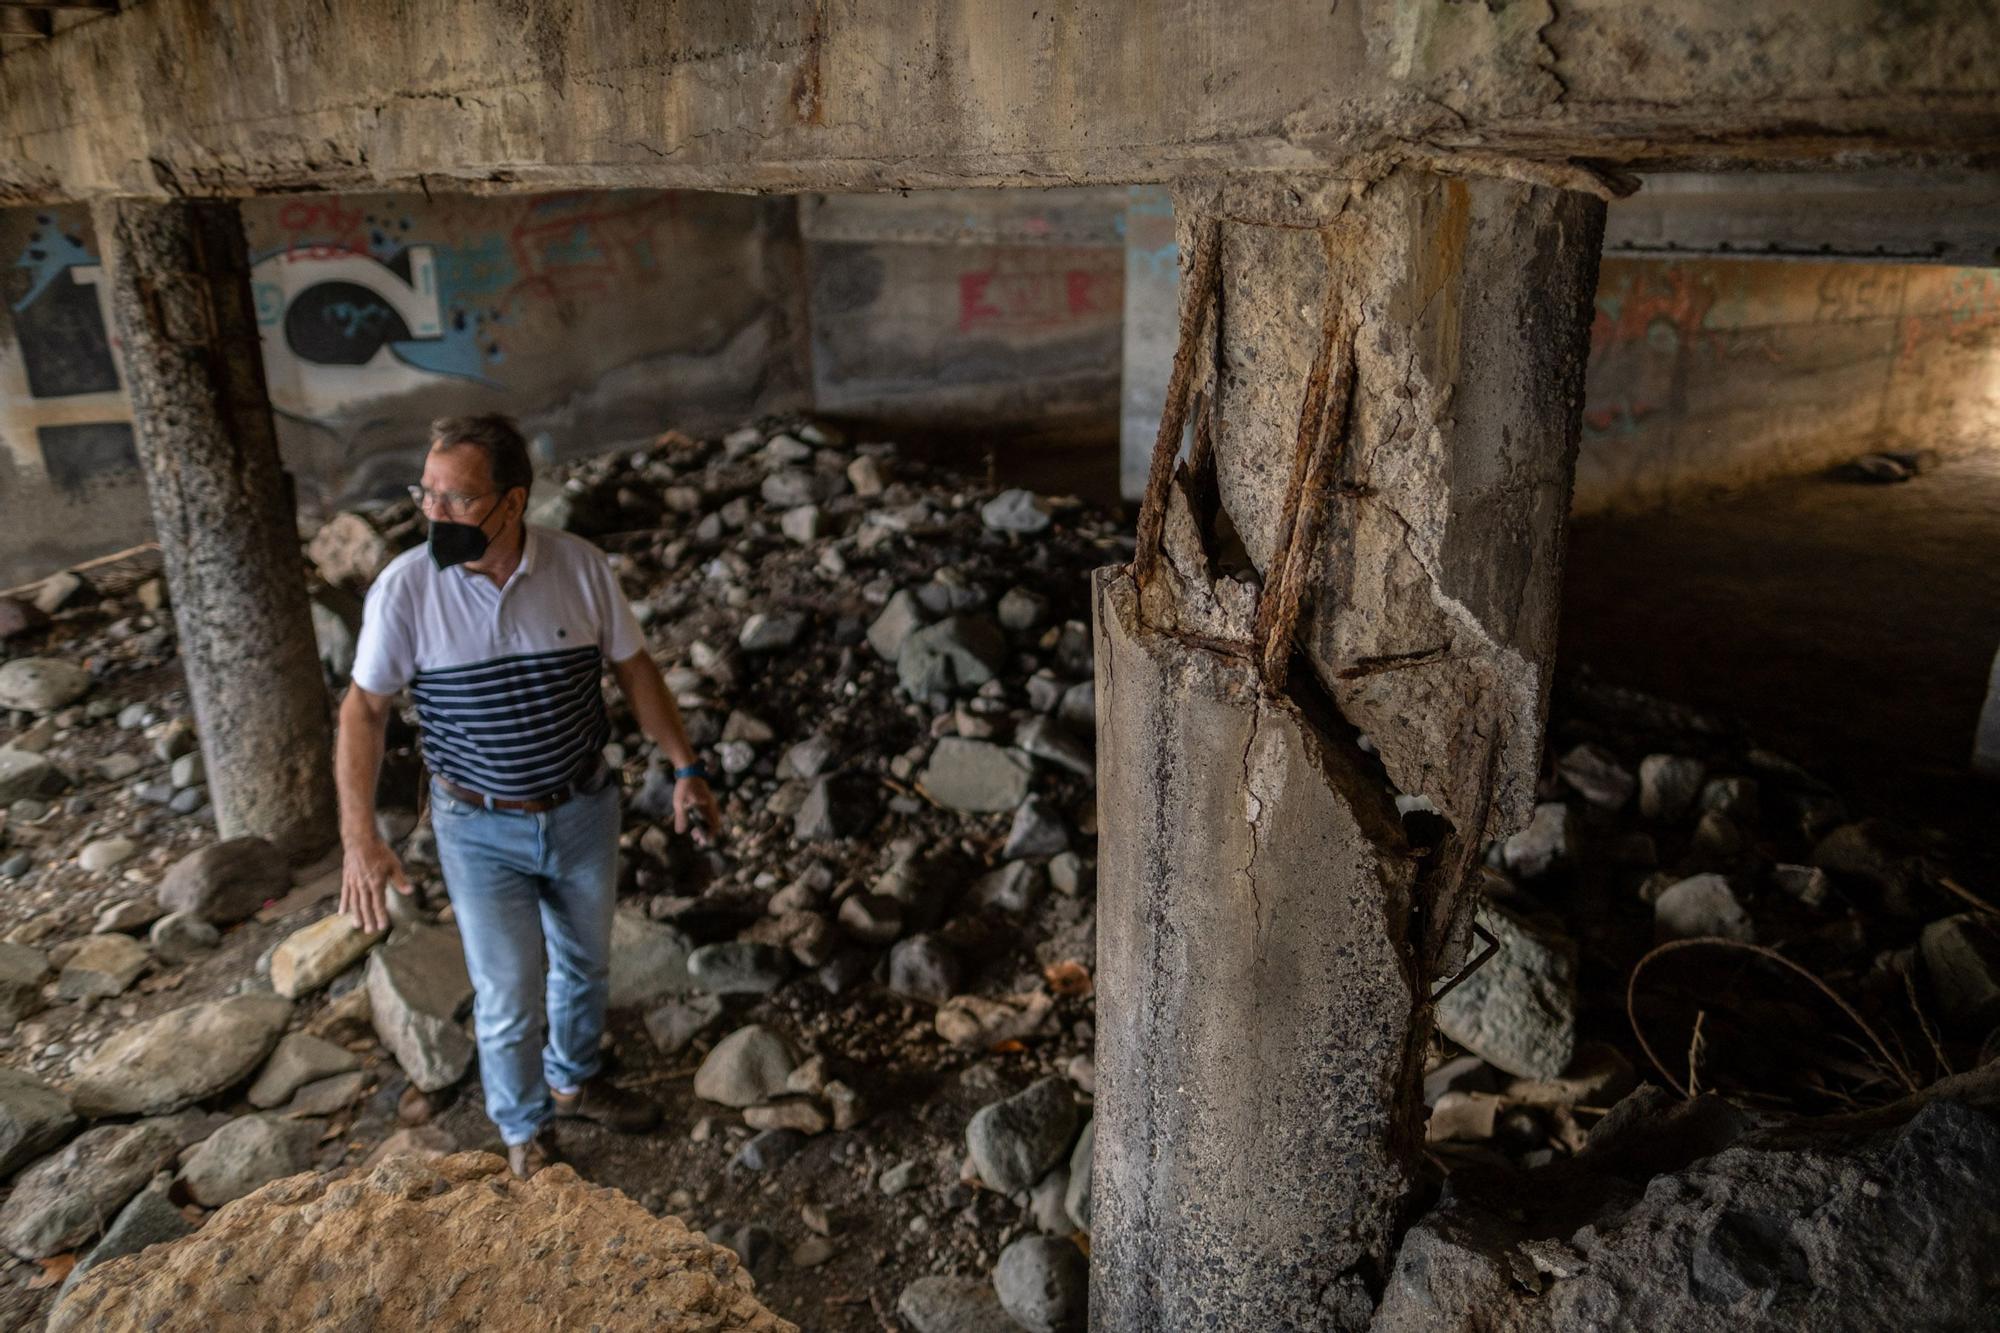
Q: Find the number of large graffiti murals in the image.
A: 1